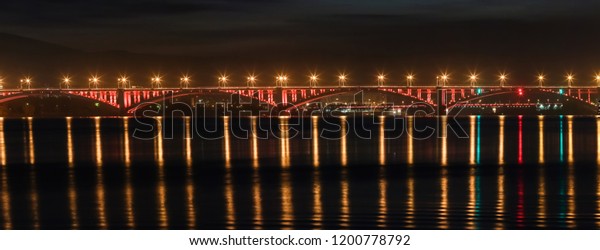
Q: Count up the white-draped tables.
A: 0